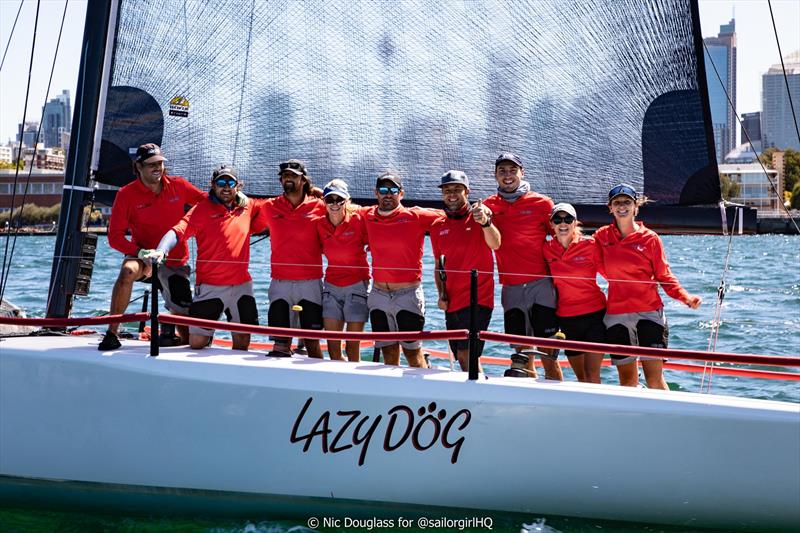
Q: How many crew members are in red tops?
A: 9